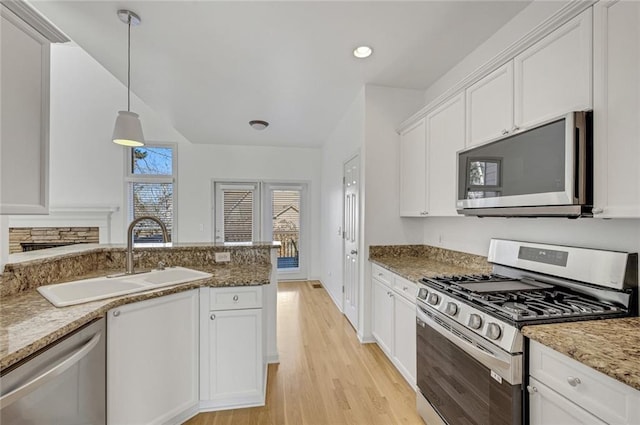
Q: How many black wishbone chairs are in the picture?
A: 0